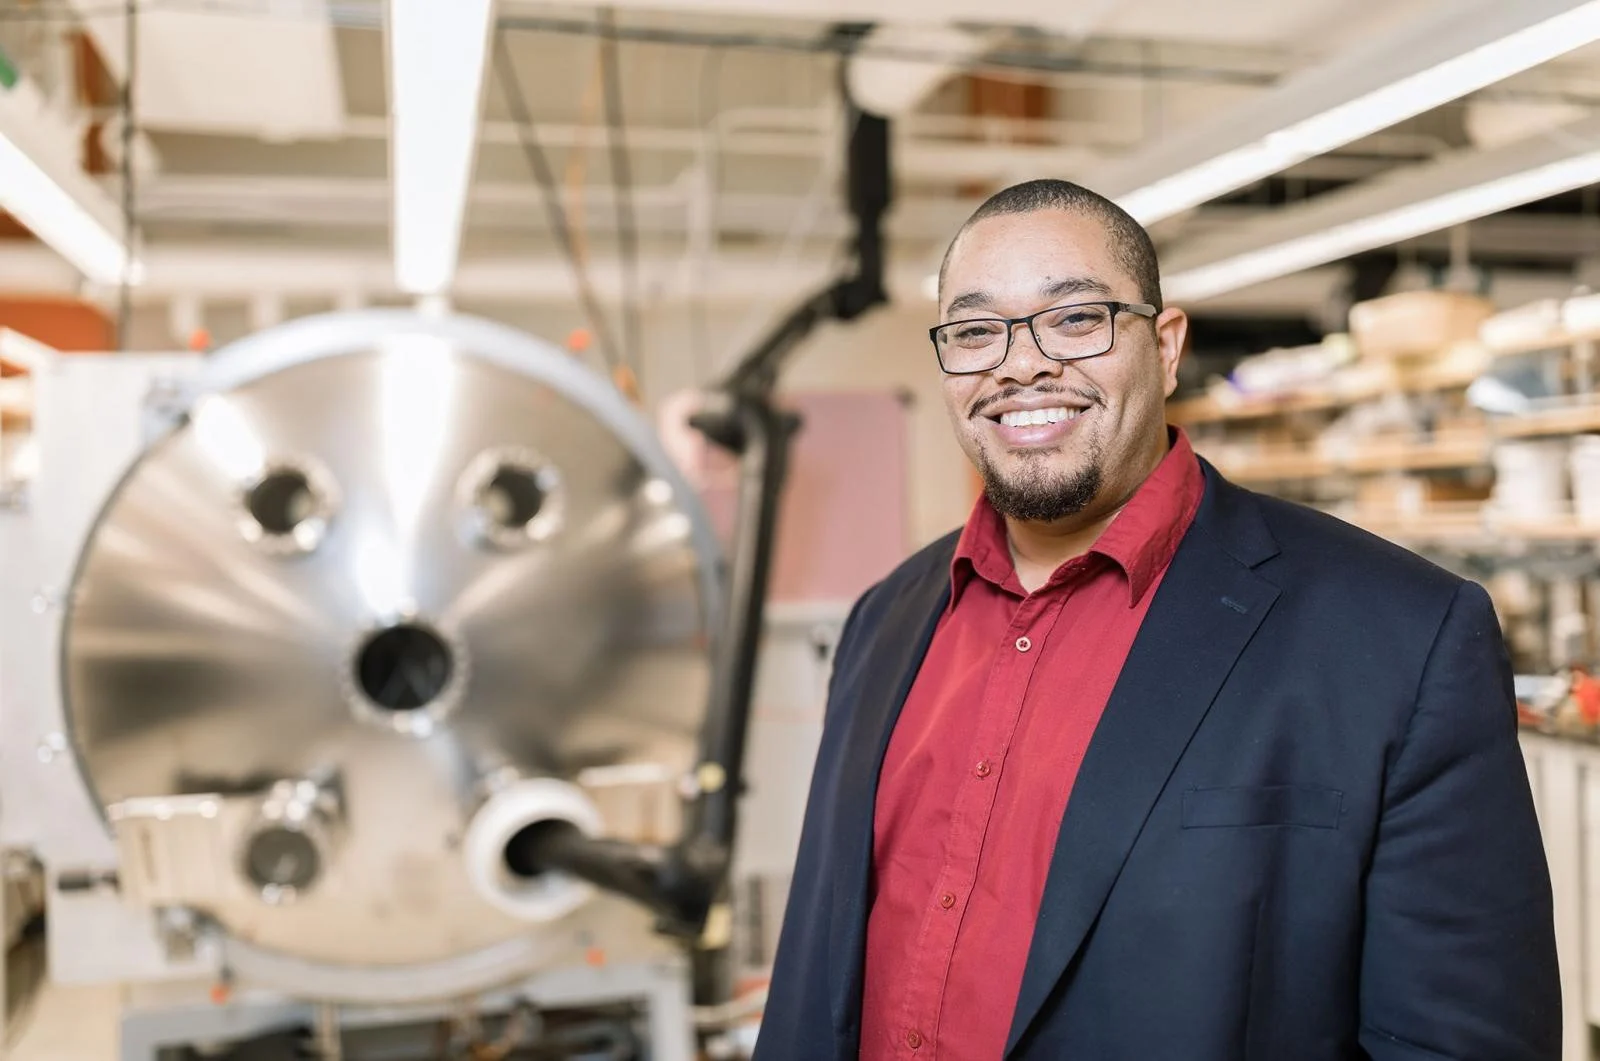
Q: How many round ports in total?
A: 5